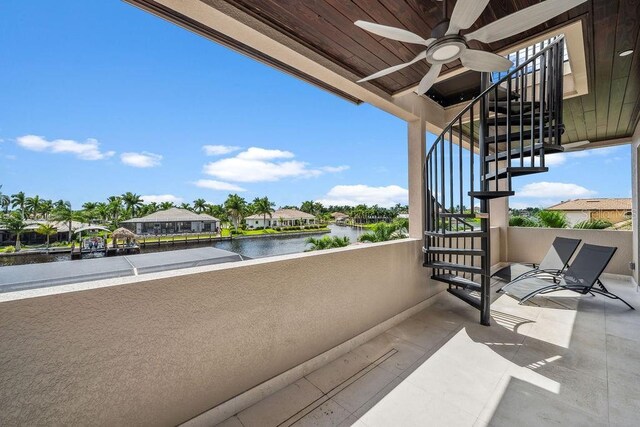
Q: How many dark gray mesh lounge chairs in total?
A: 2